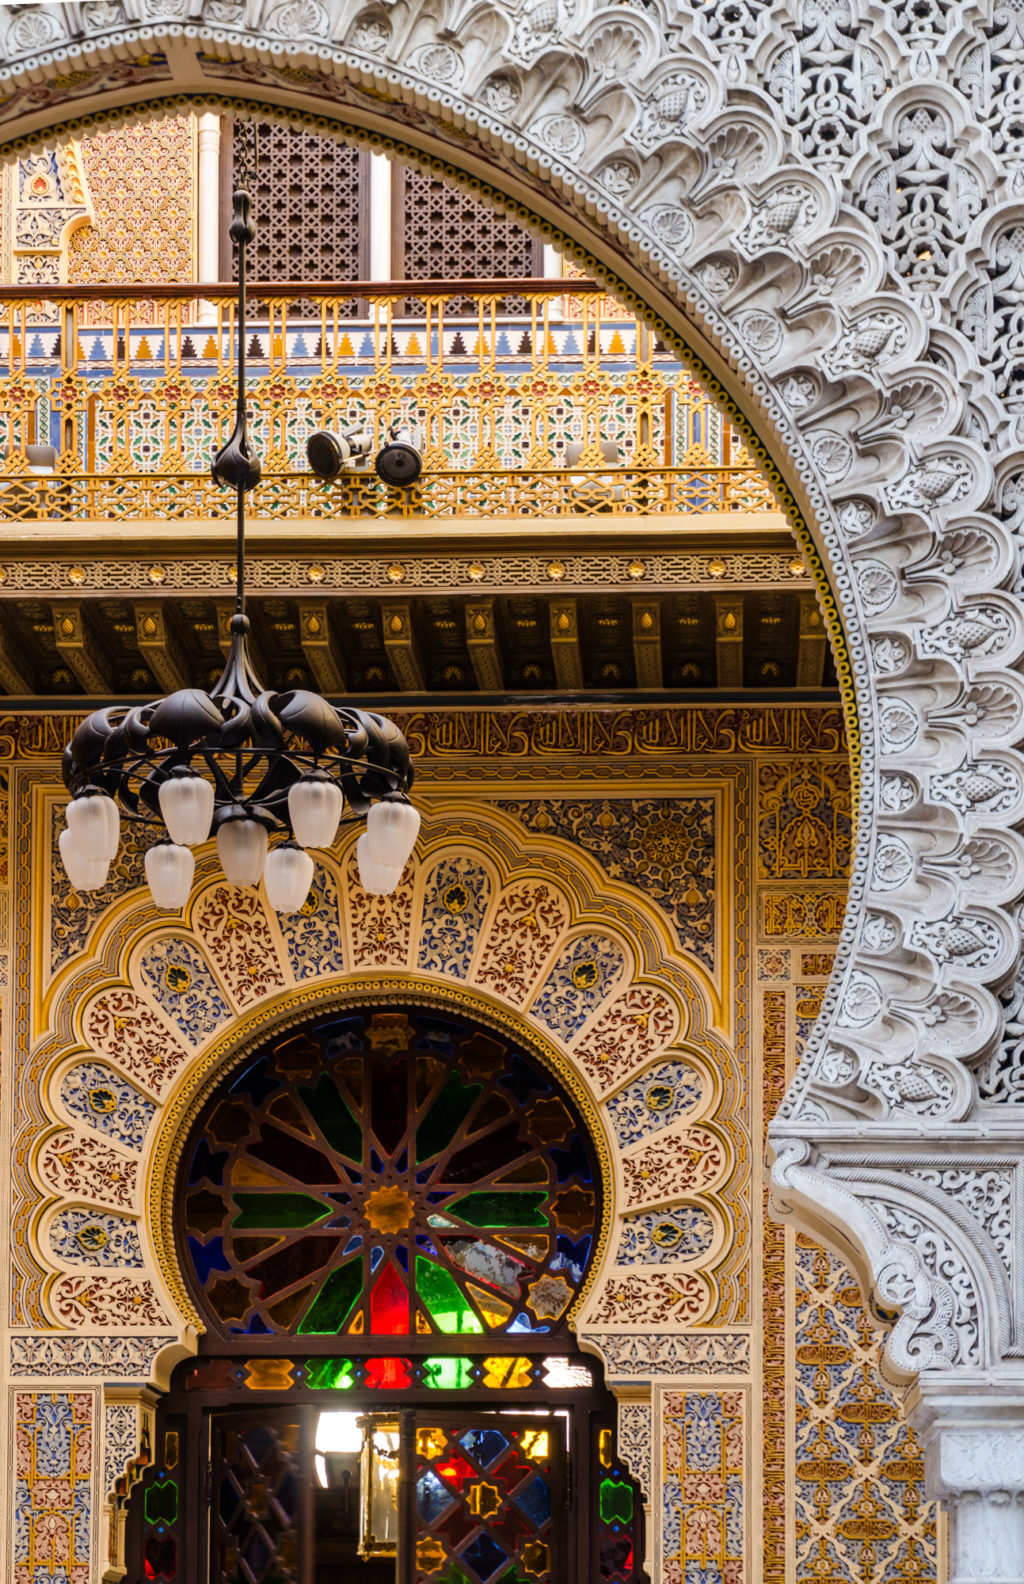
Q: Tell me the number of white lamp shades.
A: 9